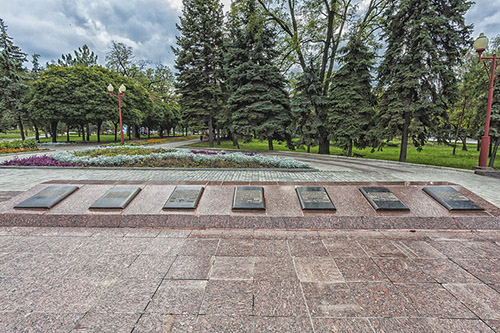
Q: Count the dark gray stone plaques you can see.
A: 7